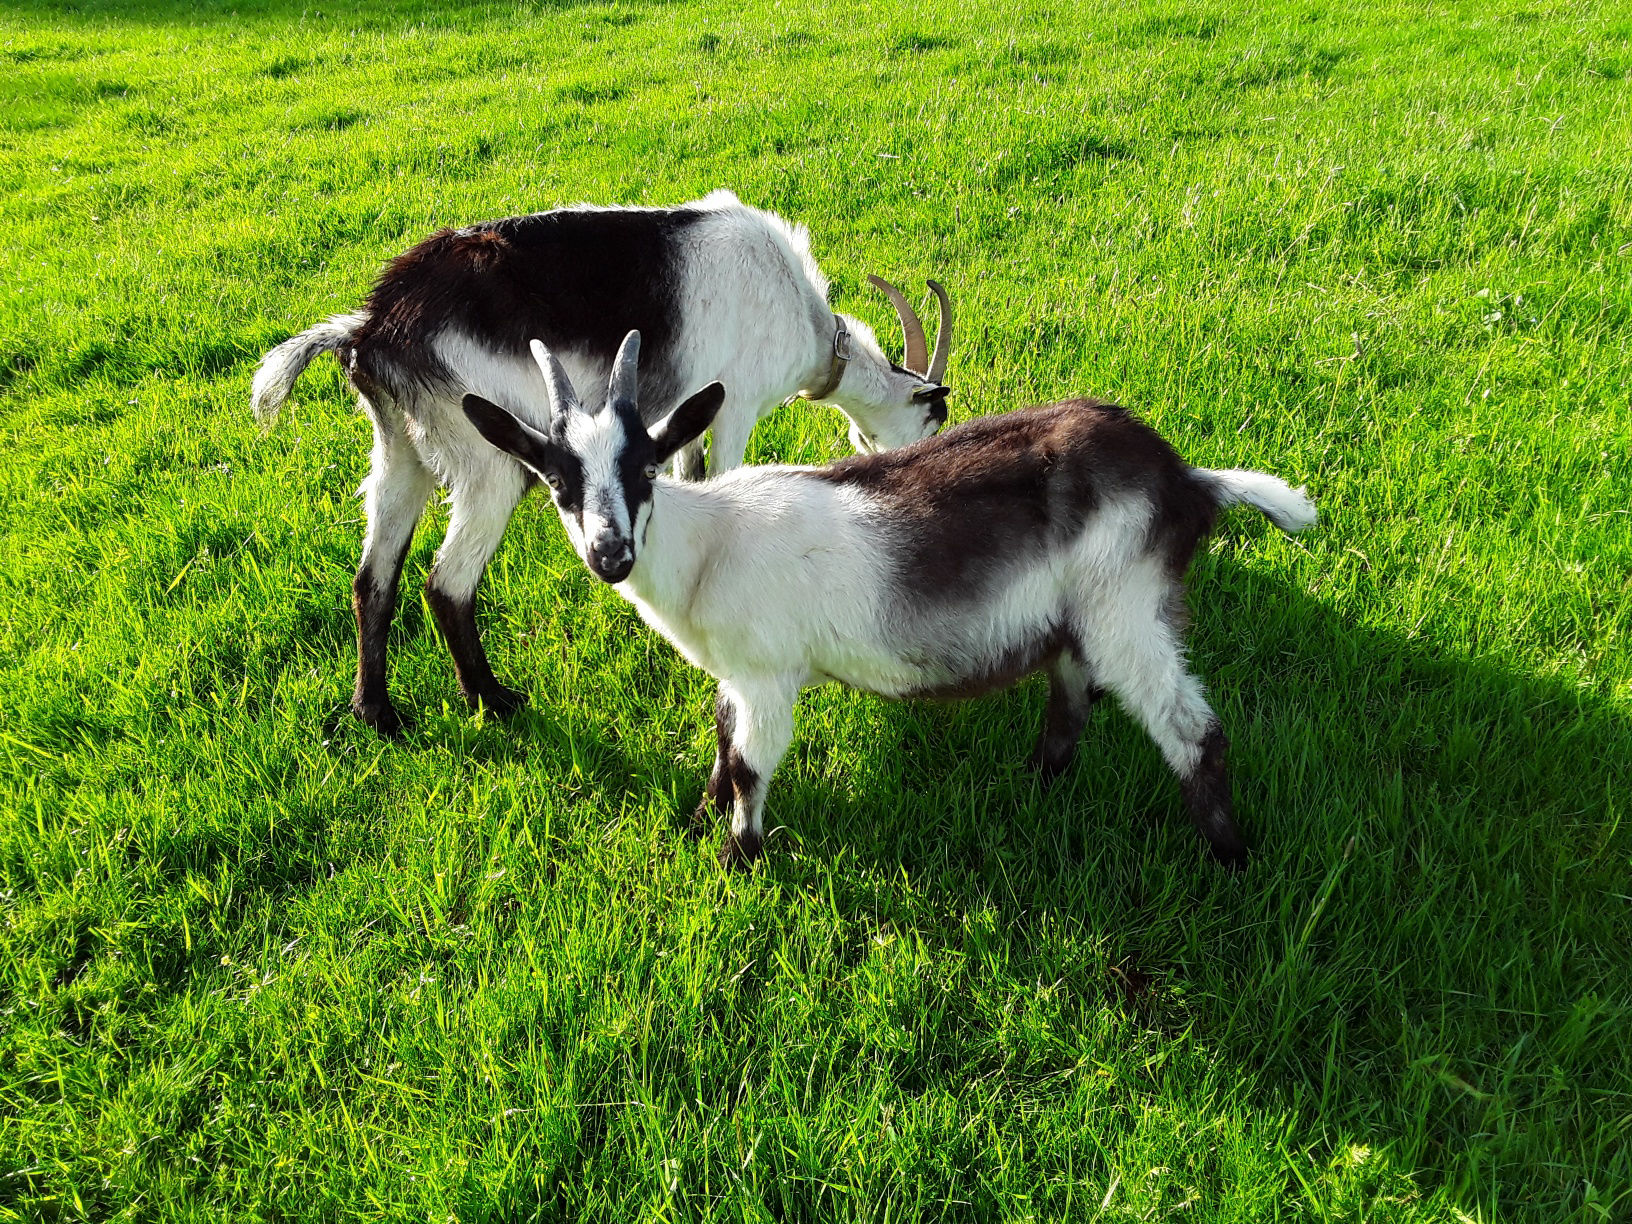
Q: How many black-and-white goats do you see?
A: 2